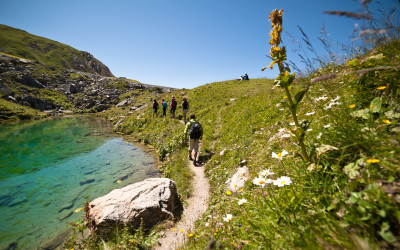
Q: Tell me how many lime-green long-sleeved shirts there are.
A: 1